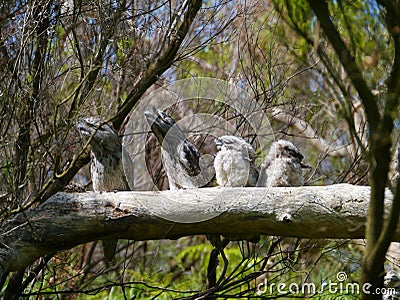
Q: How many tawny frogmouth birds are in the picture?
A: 4